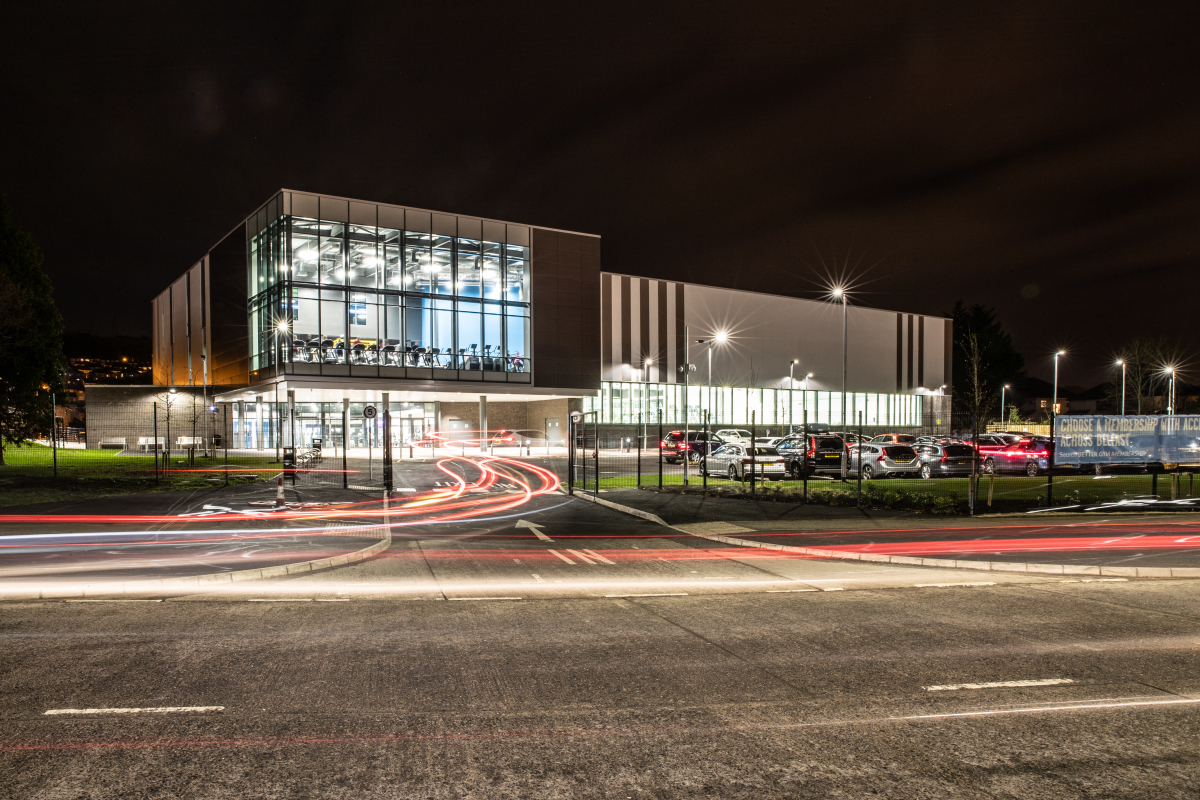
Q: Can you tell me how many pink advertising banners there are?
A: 0